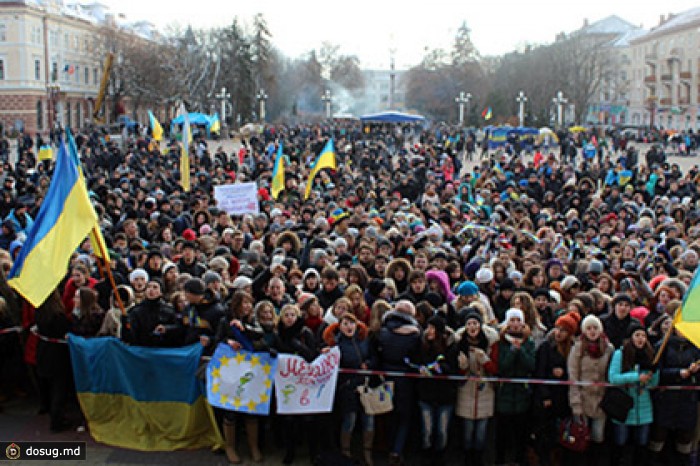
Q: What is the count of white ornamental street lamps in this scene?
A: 6